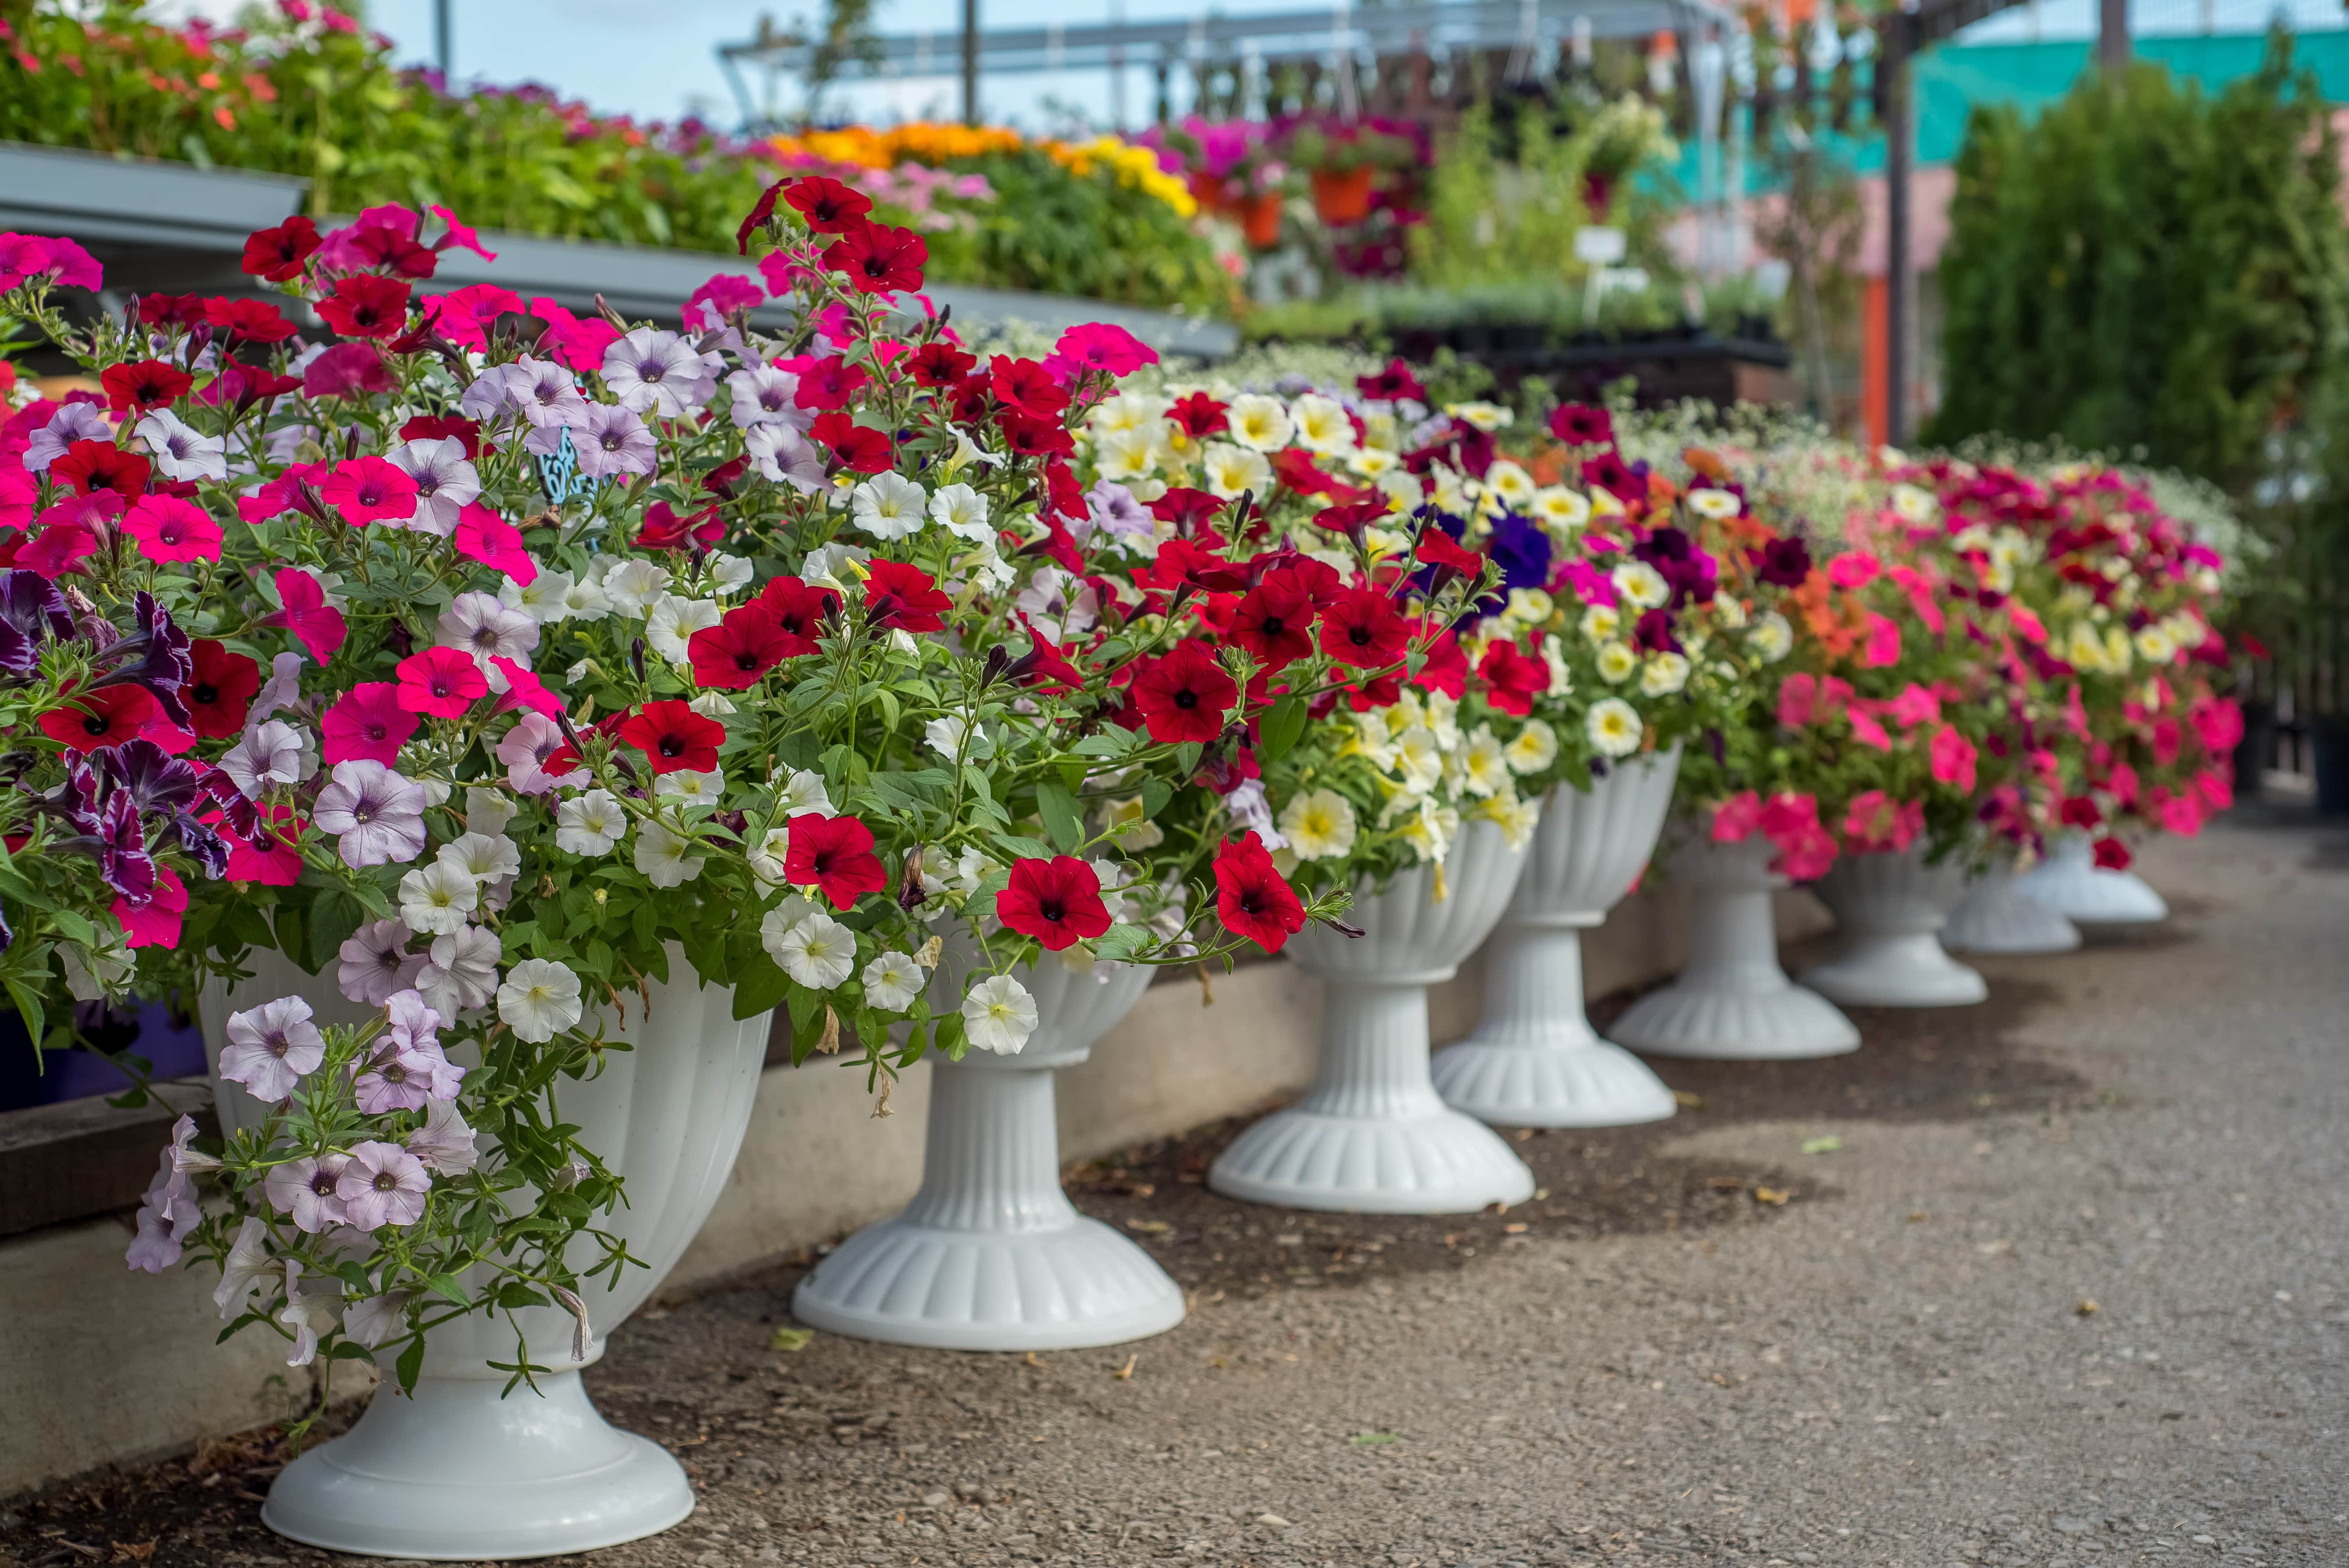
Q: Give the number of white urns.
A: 8